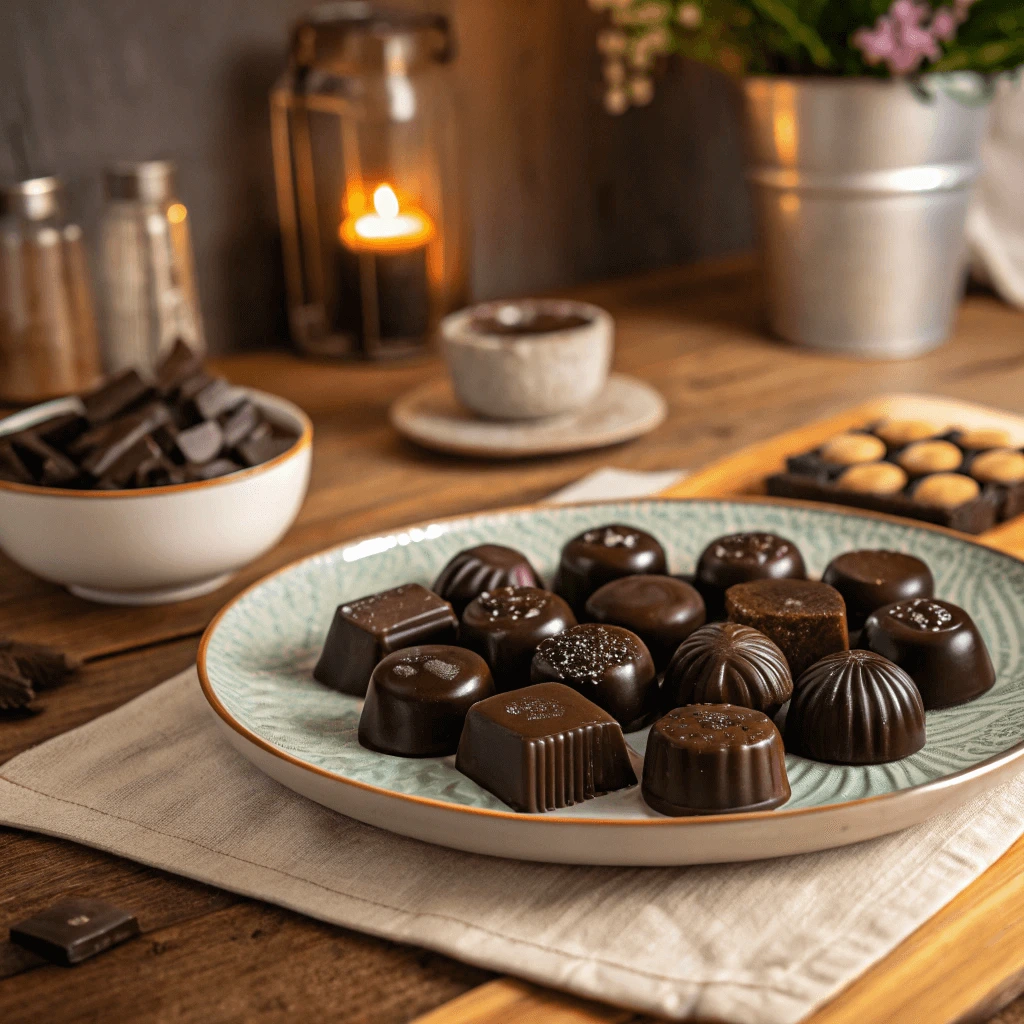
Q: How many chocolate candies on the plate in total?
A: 15